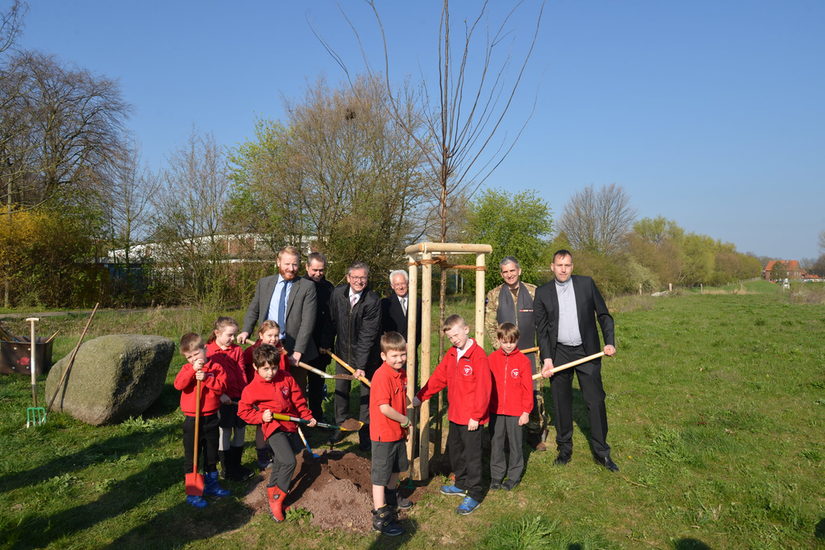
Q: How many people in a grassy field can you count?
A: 13